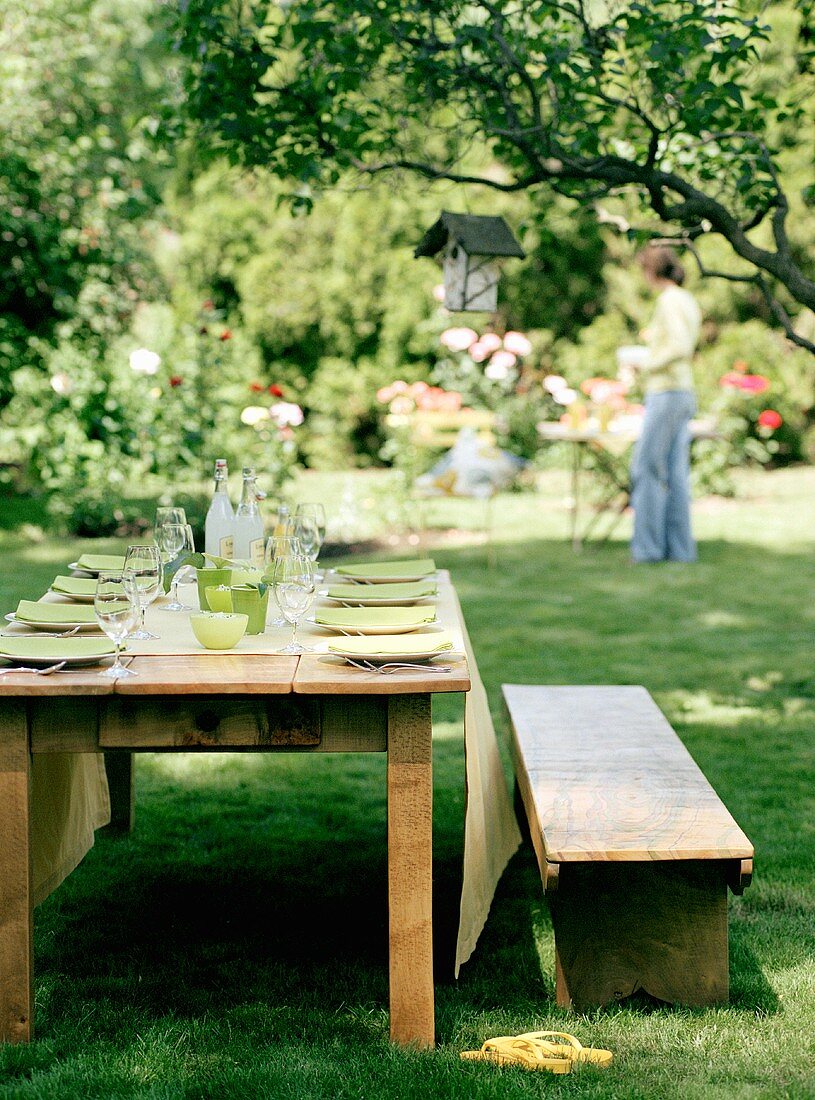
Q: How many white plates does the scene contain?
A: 8